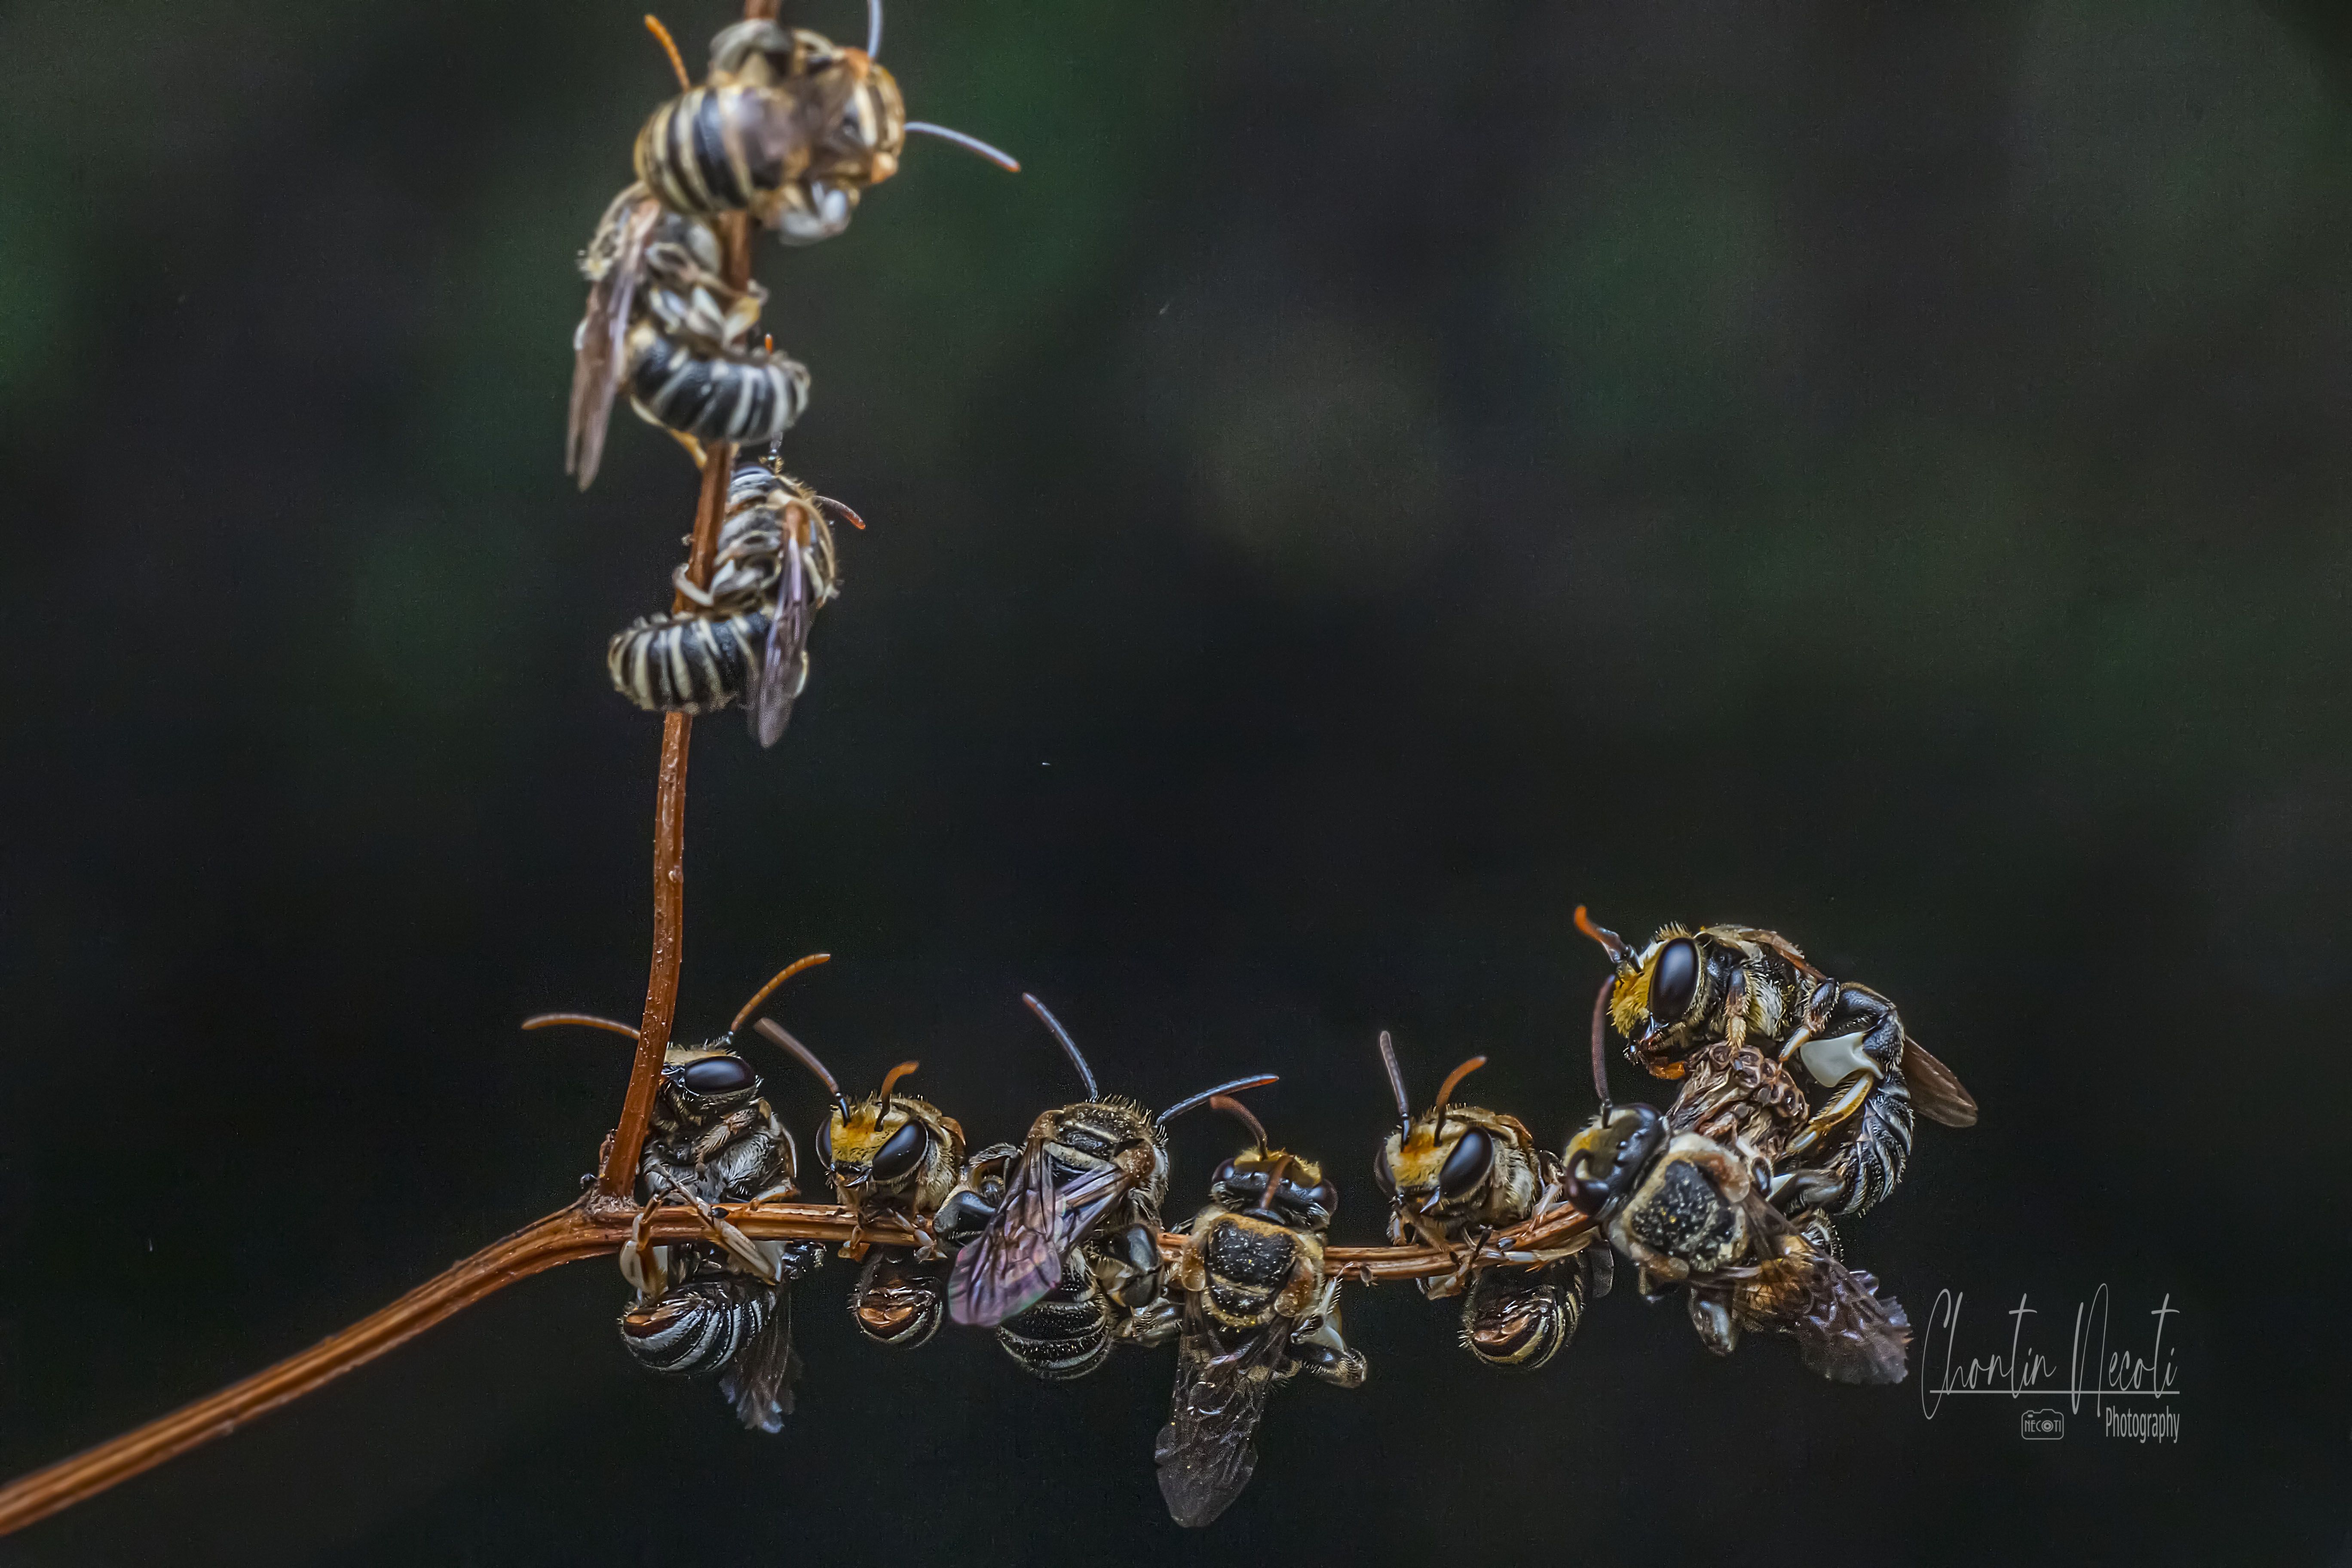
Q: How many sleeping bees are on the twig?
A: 10